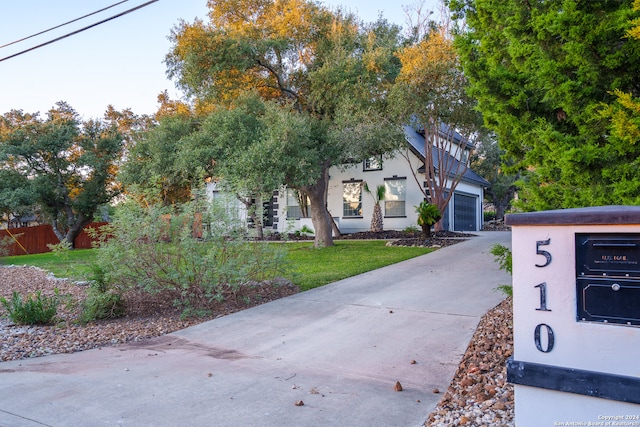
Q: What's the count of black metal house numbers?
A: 3